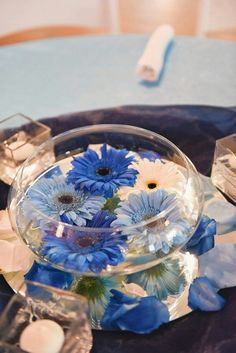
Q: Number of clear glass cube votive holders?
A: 3